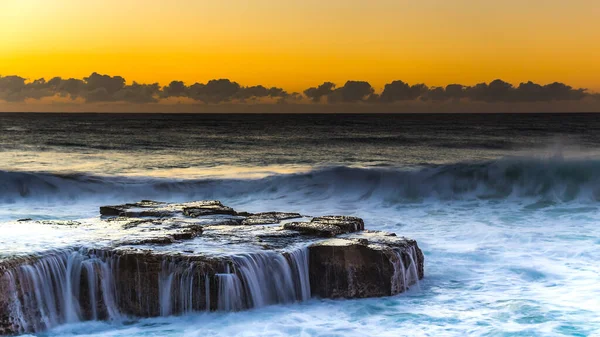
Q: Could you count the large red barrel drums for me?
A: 0